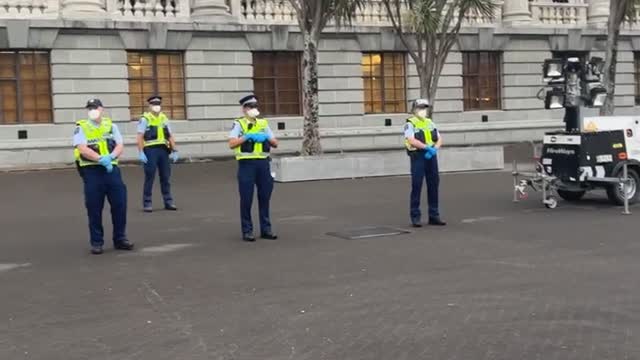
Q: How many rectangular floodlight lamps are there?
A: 4